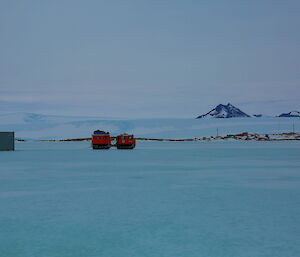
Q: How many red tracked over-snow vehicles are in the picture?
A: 2